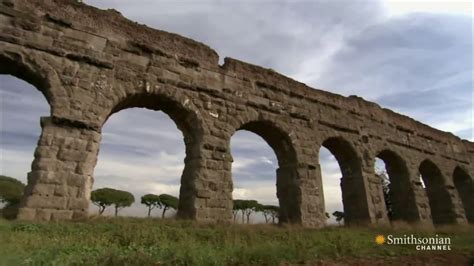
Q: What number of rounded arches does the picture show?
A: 7